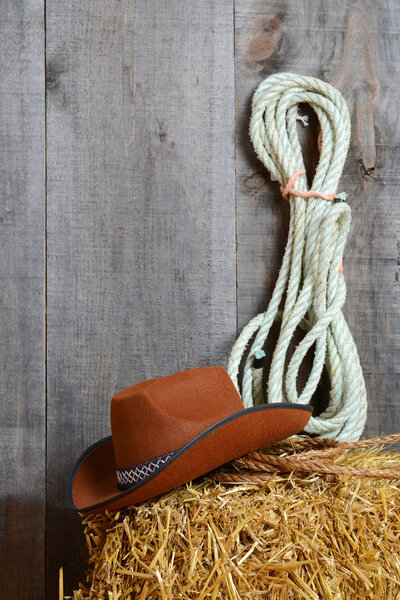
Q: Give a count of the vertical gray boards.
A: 3